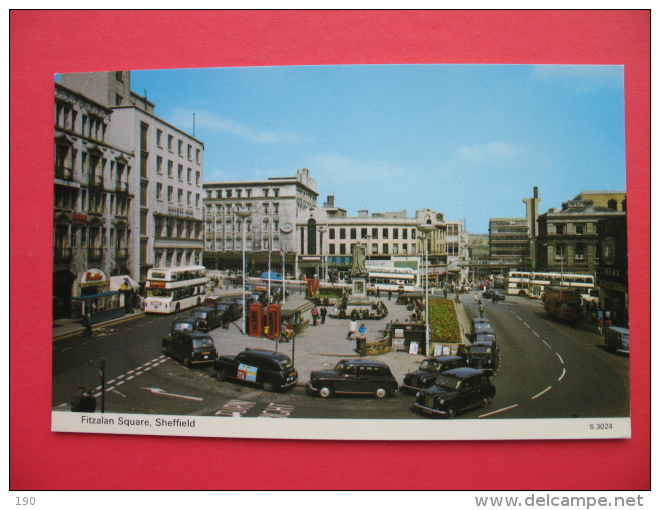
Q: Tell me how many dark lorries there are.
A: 1